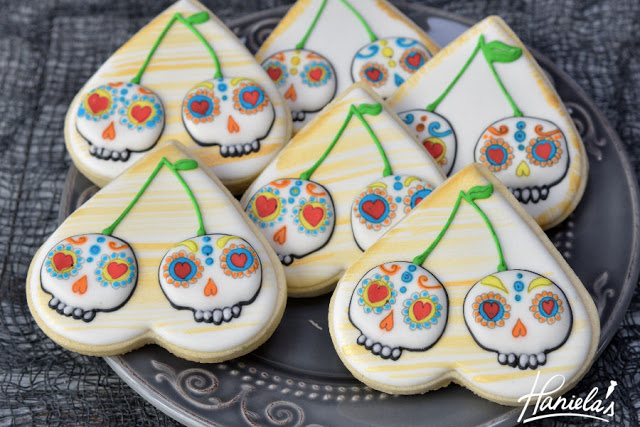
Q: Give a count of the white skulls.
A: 12